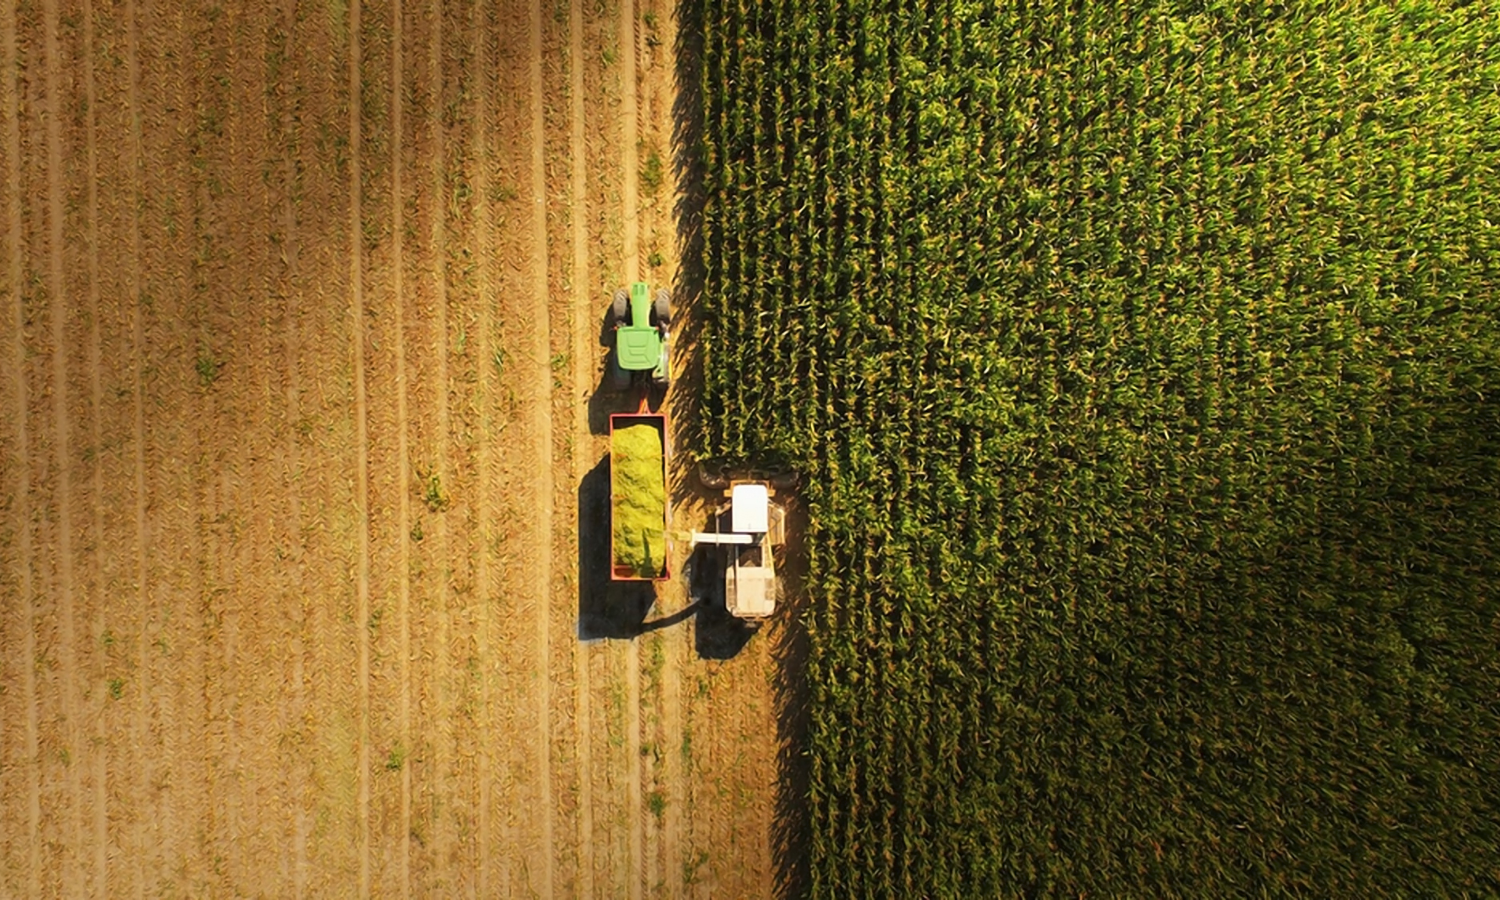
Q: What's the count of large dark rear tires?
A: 2